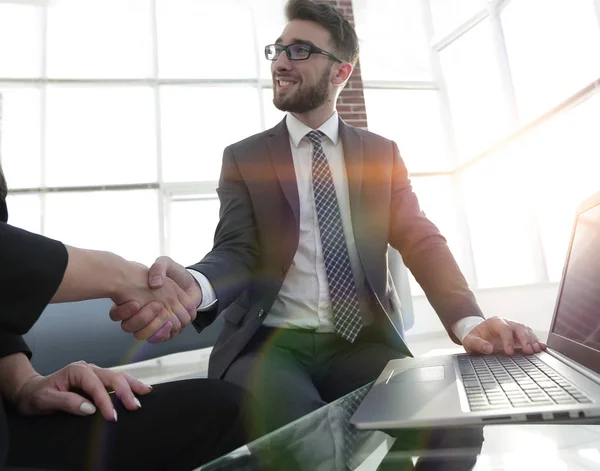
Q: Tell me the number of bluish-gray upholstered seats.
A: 1